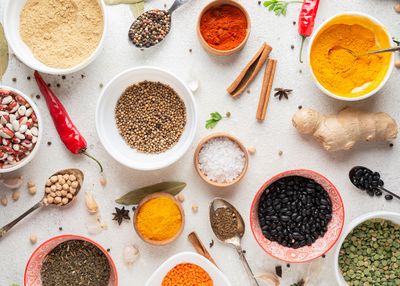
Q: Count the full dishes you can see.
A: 6